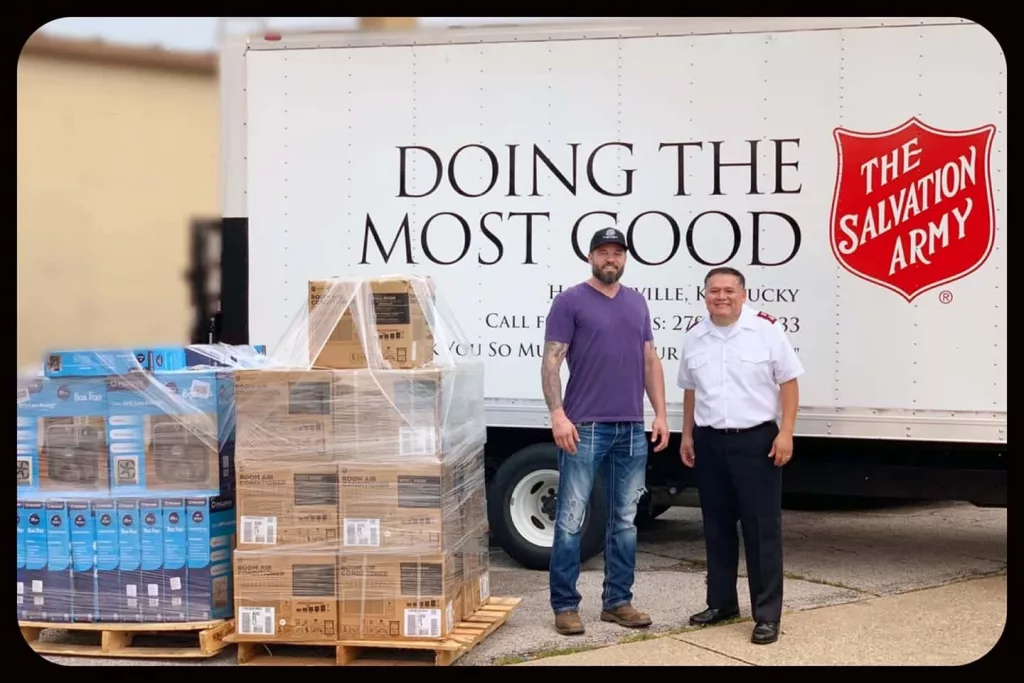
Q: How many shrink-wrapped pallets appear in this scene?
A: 2